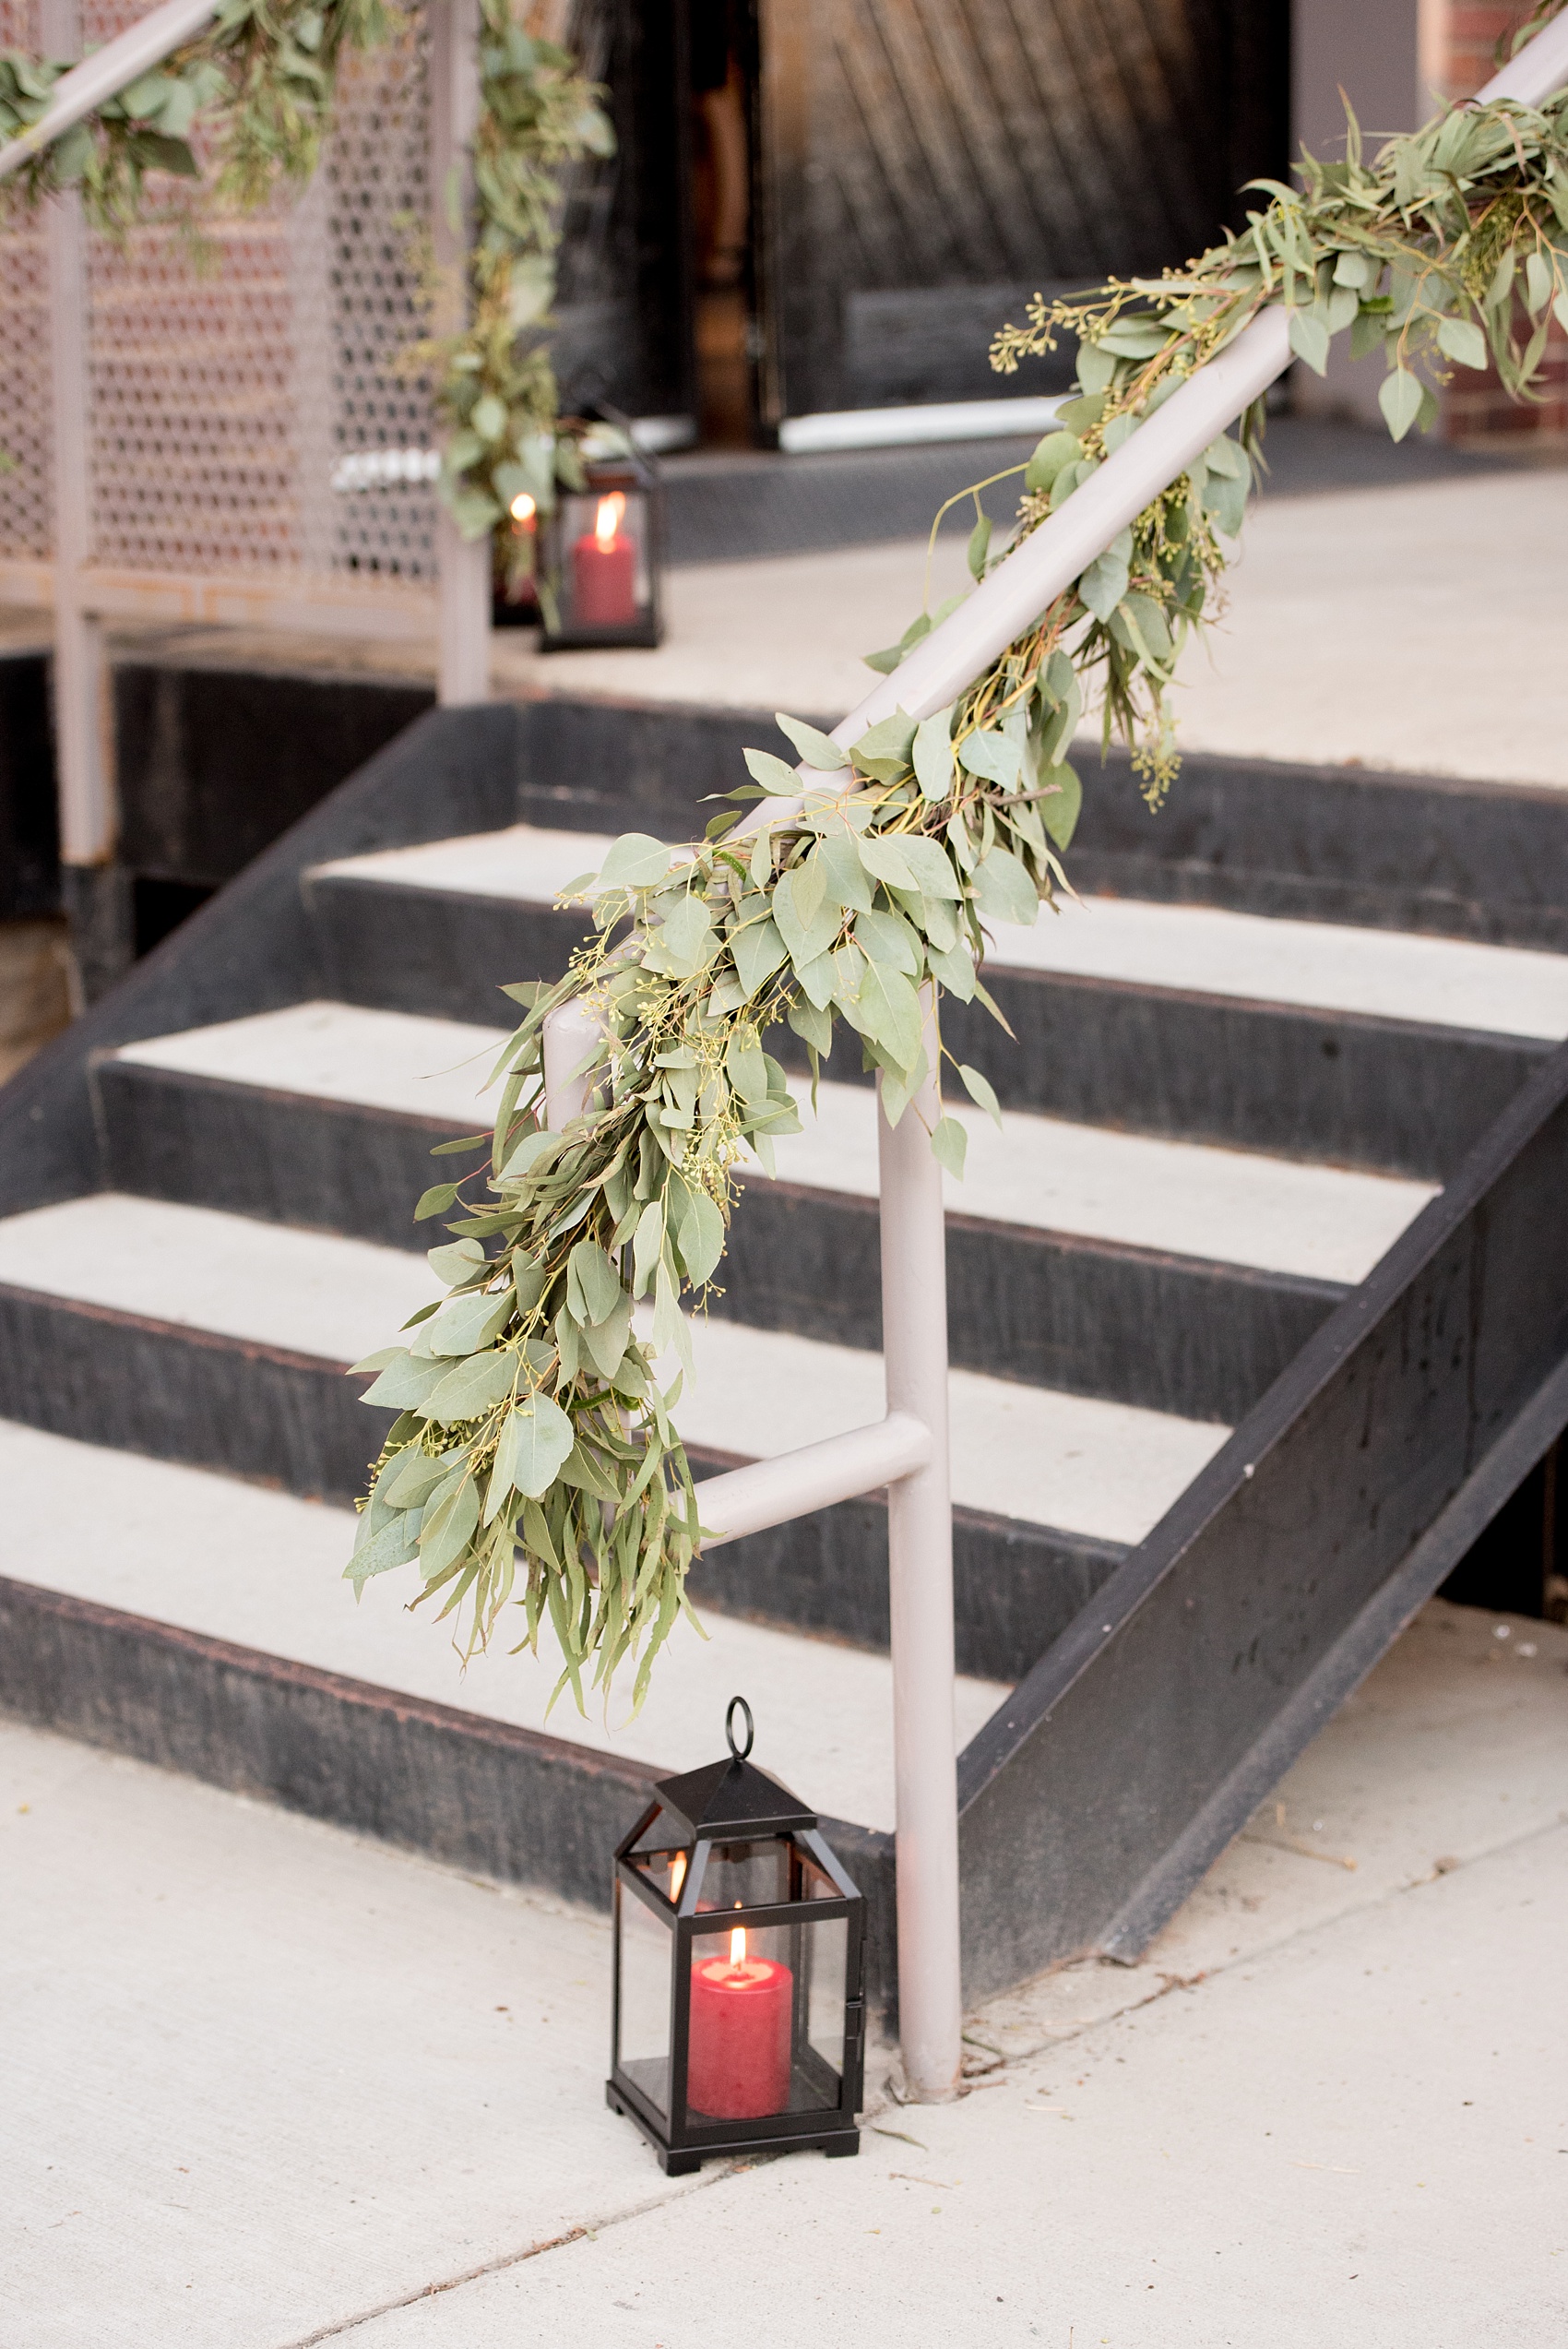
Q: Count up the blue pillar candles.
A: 0